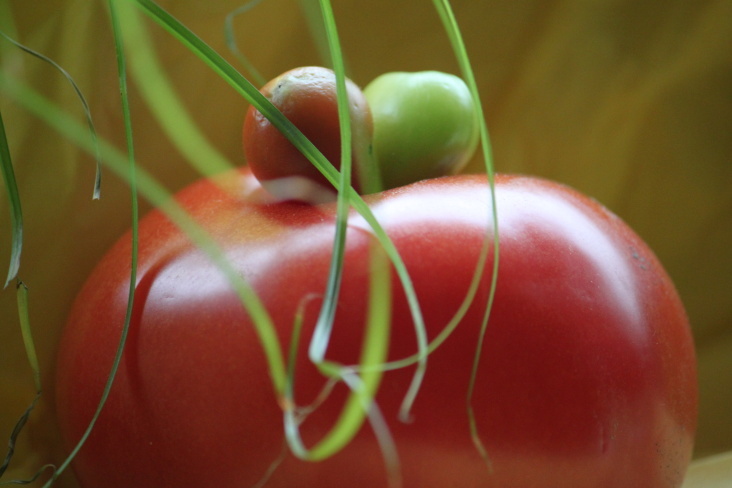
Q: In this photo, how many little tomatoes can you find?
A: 2